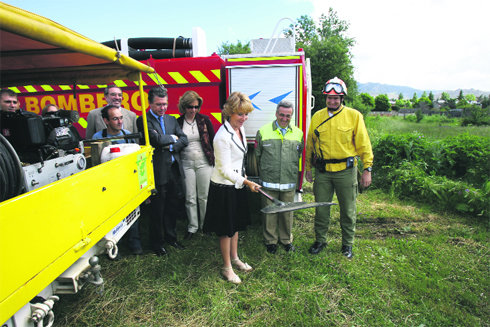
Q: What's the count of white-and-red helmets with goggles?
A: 1